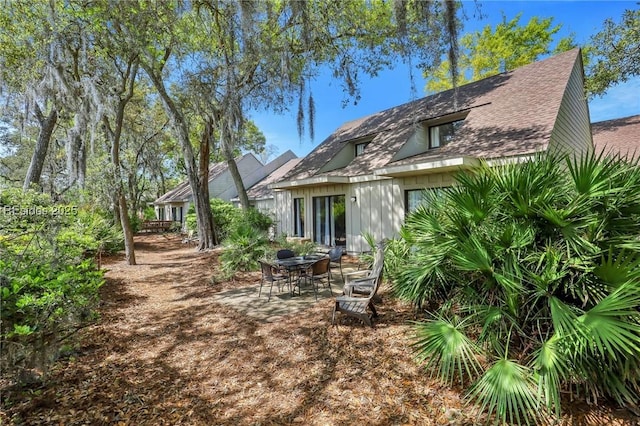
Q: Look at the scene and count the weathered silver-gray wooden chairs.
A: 2